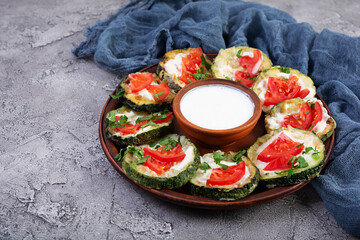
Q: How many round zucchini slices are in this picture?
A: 9